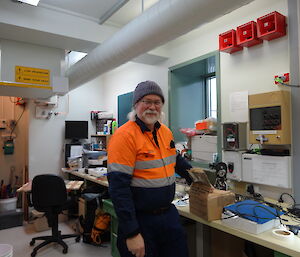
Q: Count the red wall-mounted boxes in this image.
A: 3